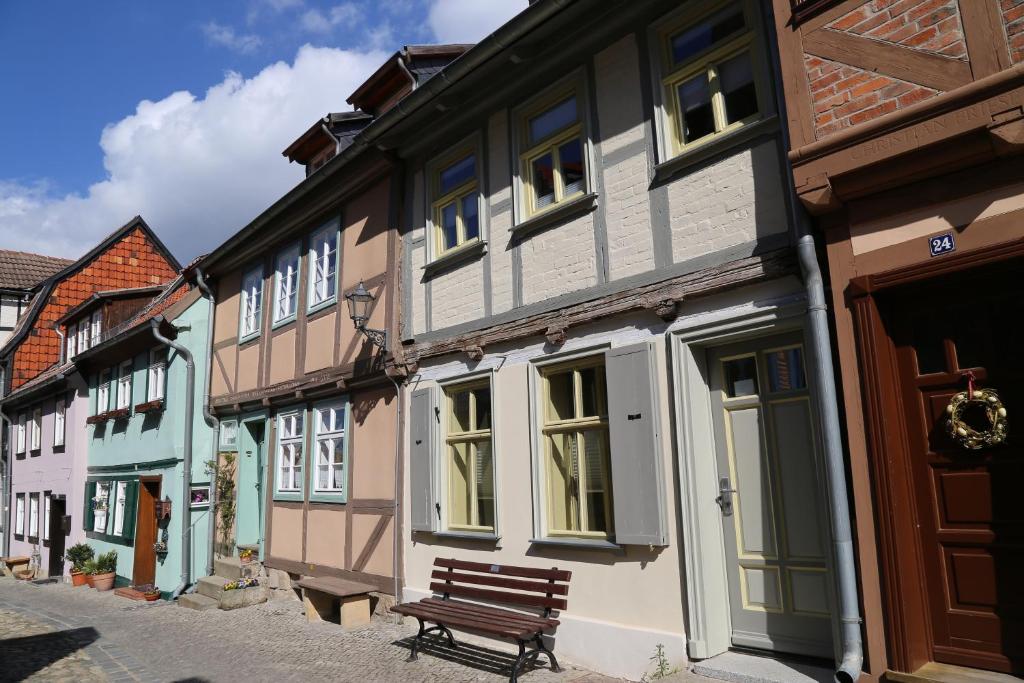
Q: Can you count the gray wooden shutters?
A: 2